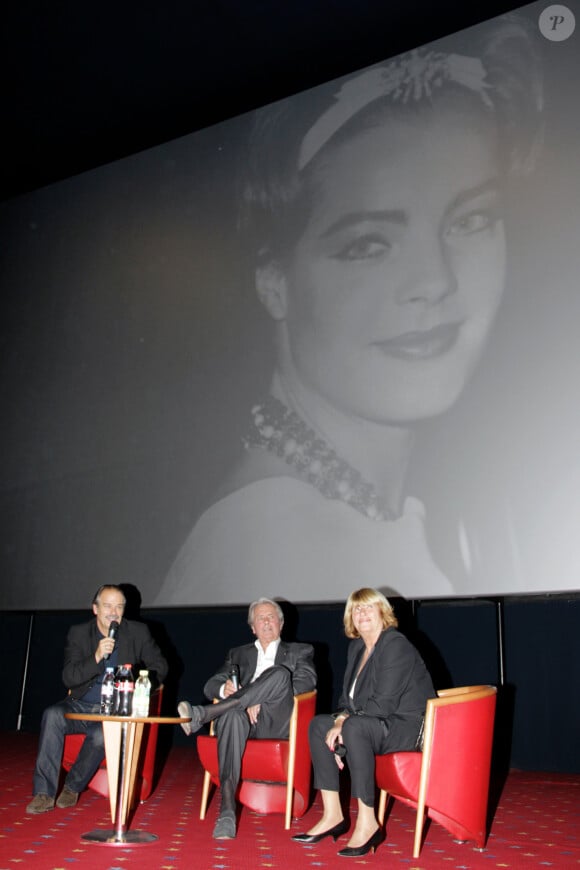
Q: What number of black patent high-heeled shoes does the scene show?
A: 2